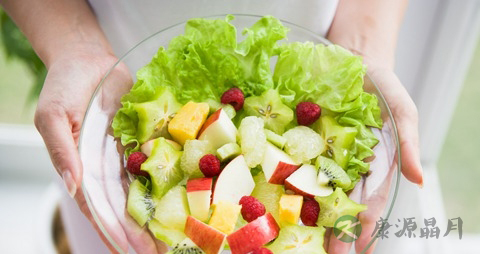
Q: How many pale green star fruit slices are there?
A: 6